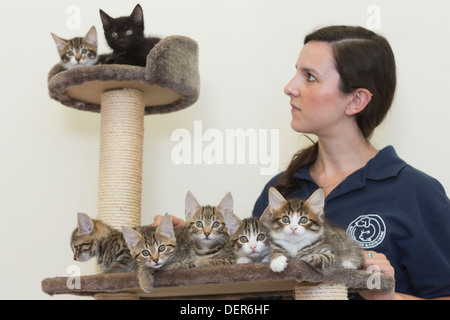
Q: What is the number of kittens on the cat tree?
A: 7